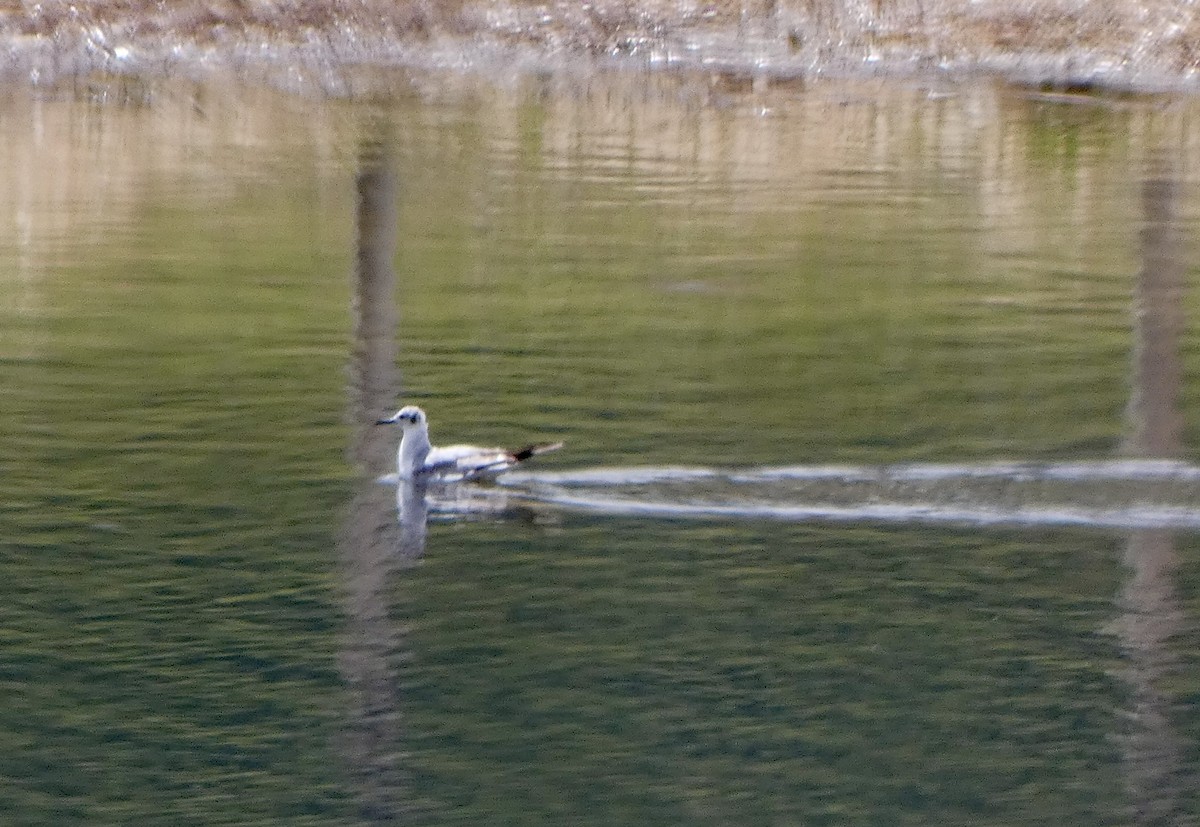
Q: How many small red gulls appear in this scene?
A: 0